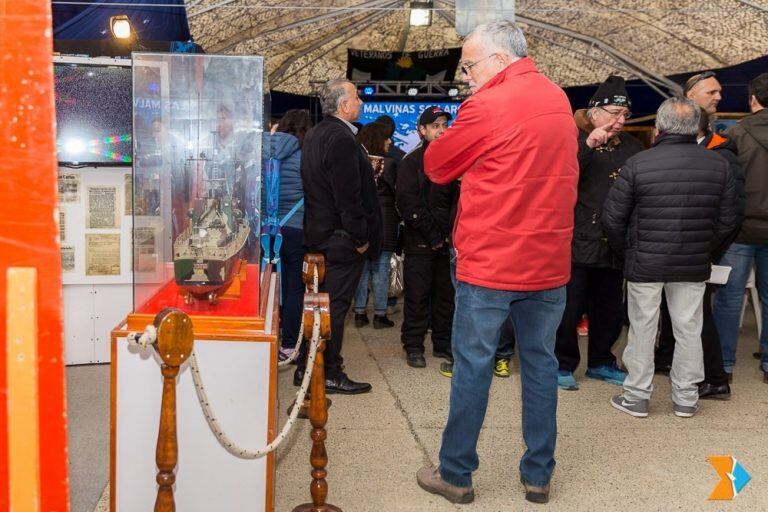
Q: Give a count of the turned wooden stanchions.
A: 3